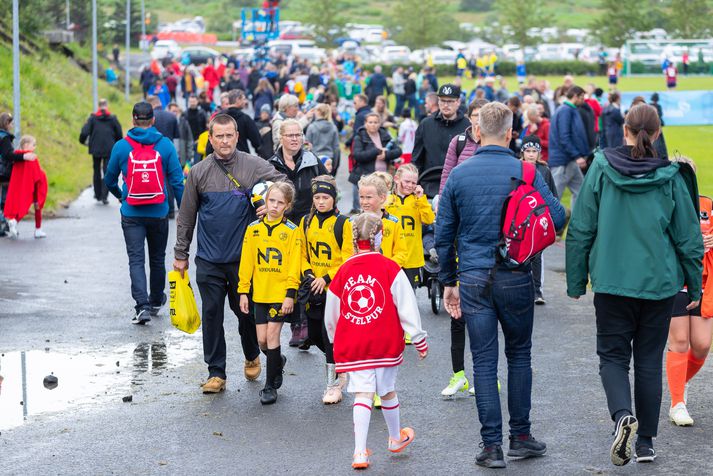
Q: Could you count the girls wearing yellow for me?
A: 4